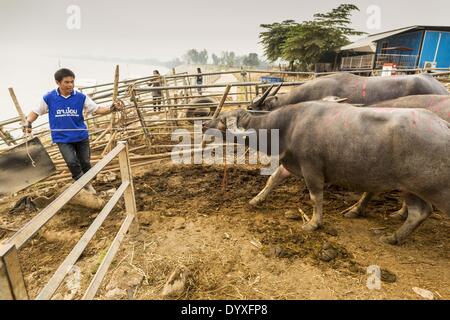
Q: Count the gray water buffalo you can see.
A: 3